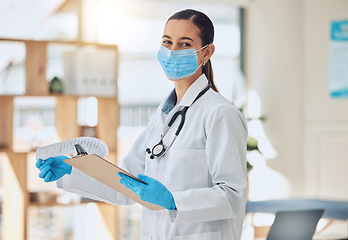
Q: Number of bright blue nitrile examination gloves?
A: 2